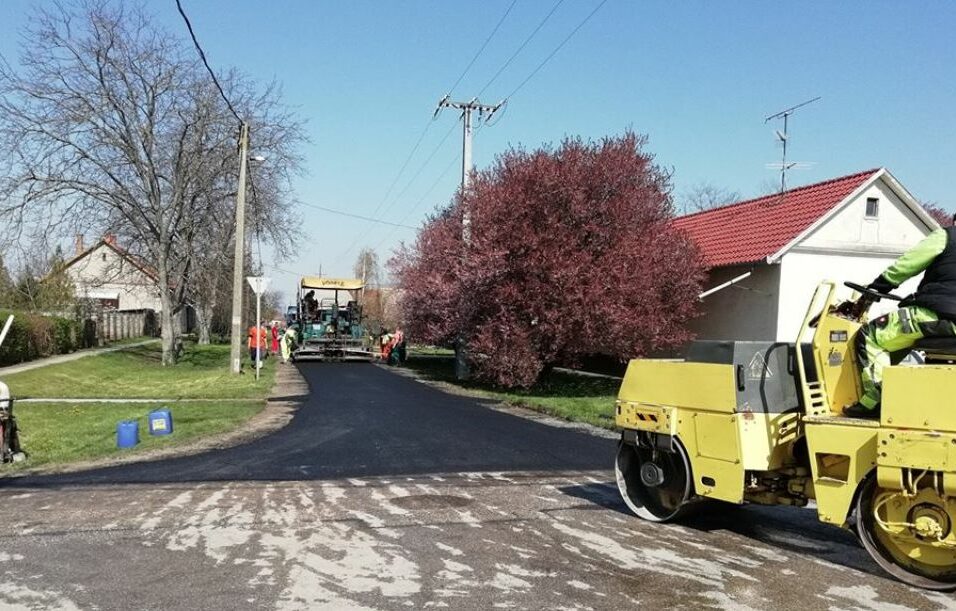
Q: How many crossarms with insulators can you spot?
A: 1